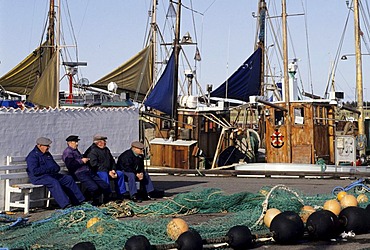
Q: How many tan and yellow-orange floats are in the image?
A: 8